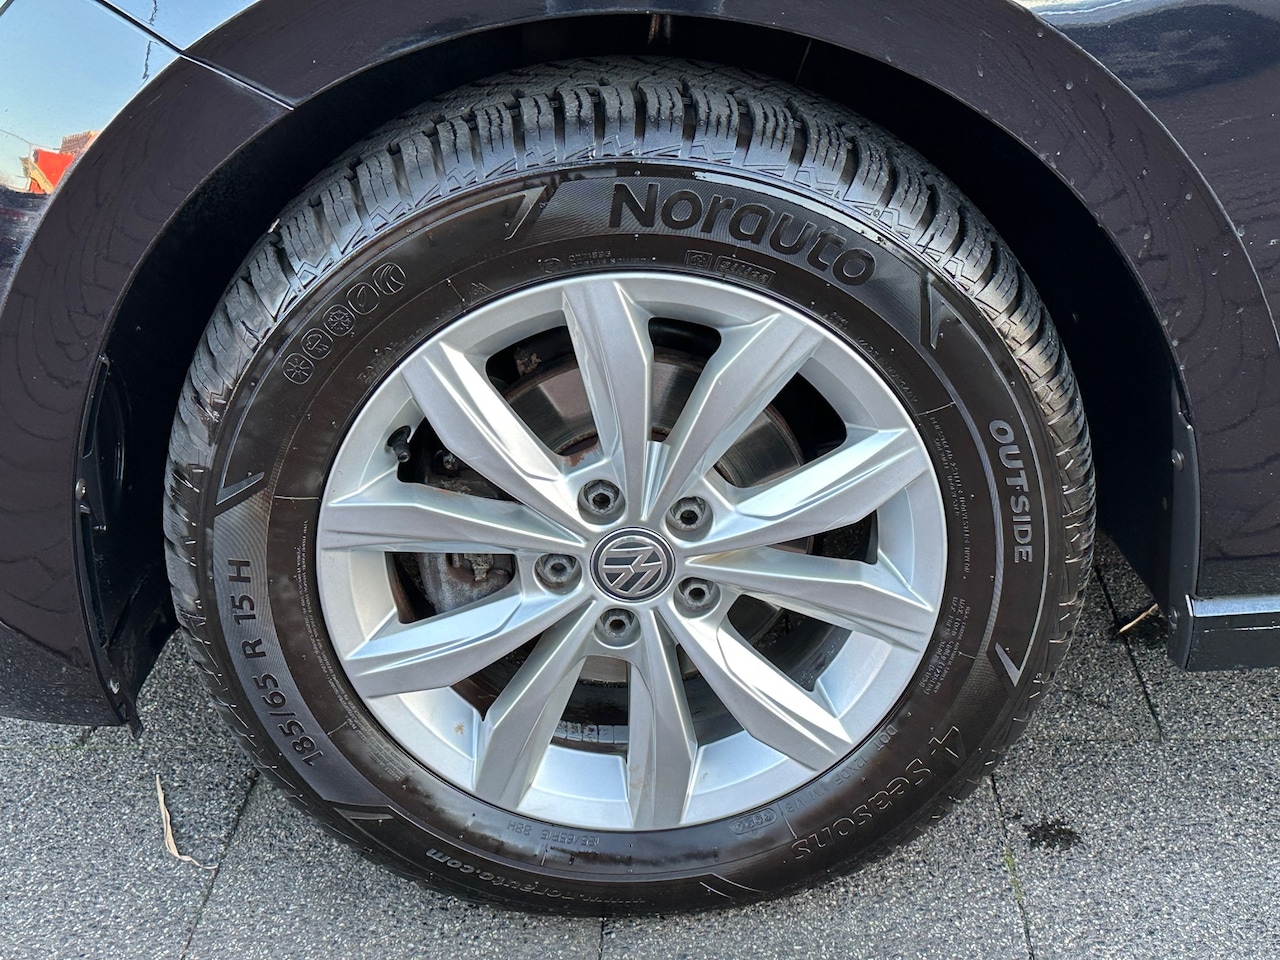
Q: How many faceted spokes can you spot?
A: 10